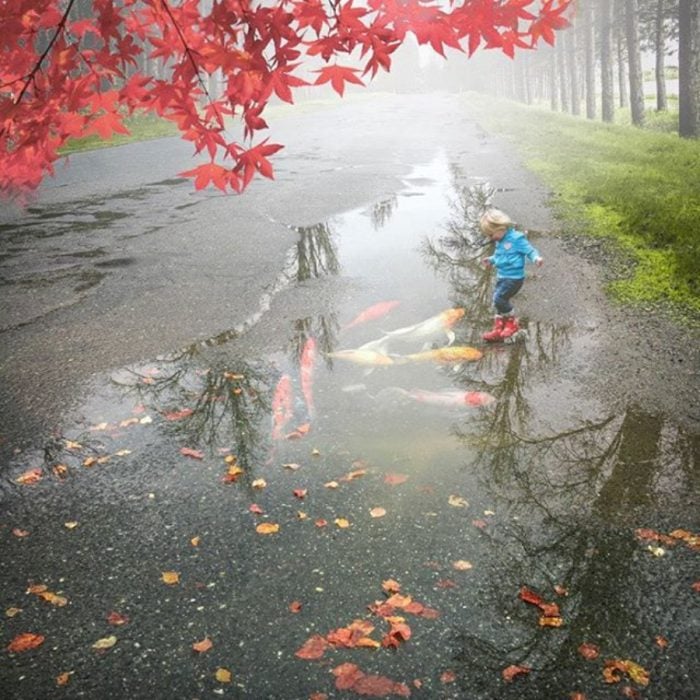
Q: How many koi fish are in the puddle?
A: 7